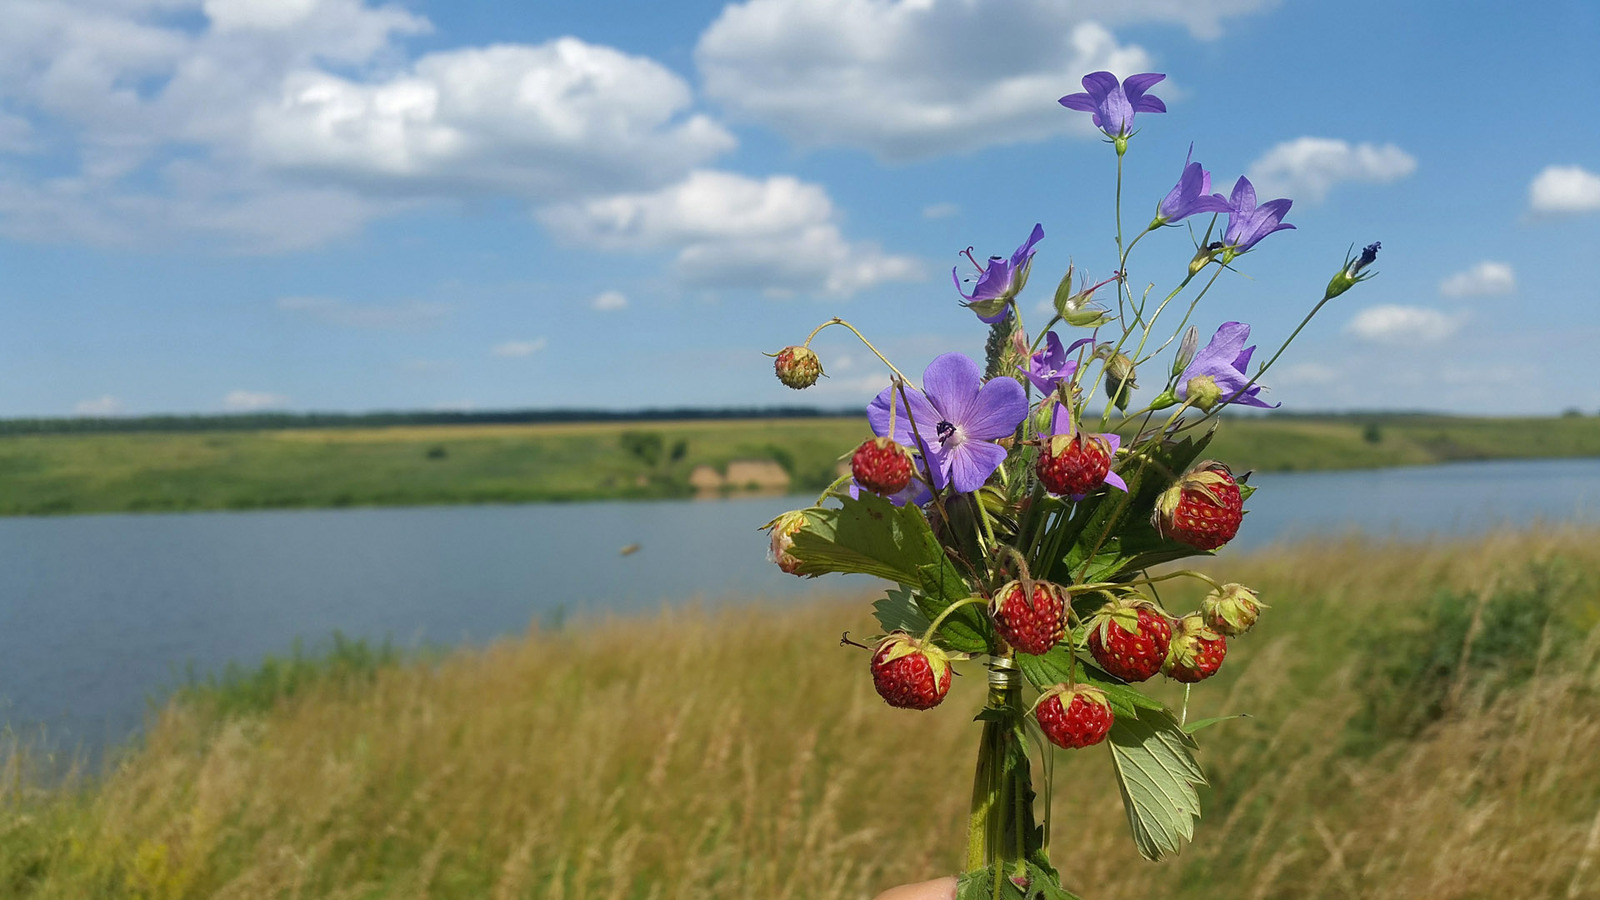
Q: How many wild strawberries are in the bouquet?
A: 11